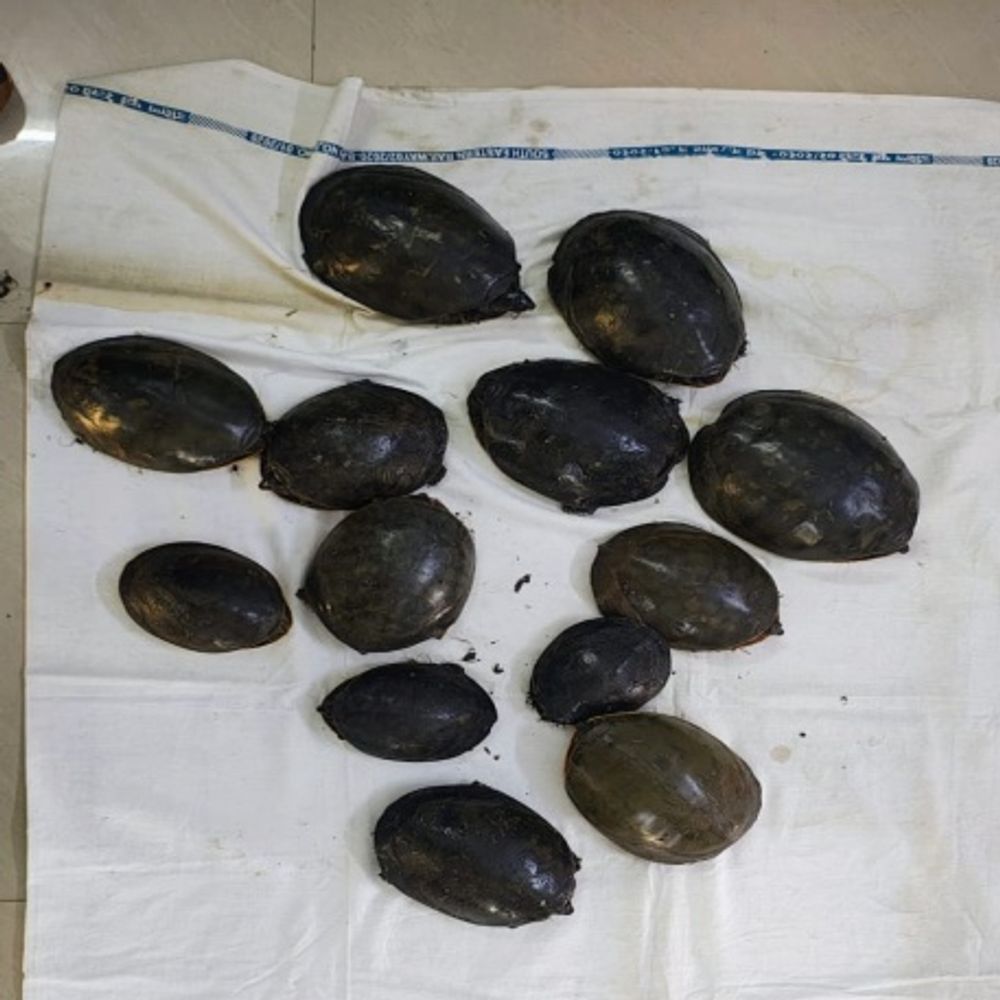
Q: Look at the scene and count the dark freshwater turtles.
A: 13